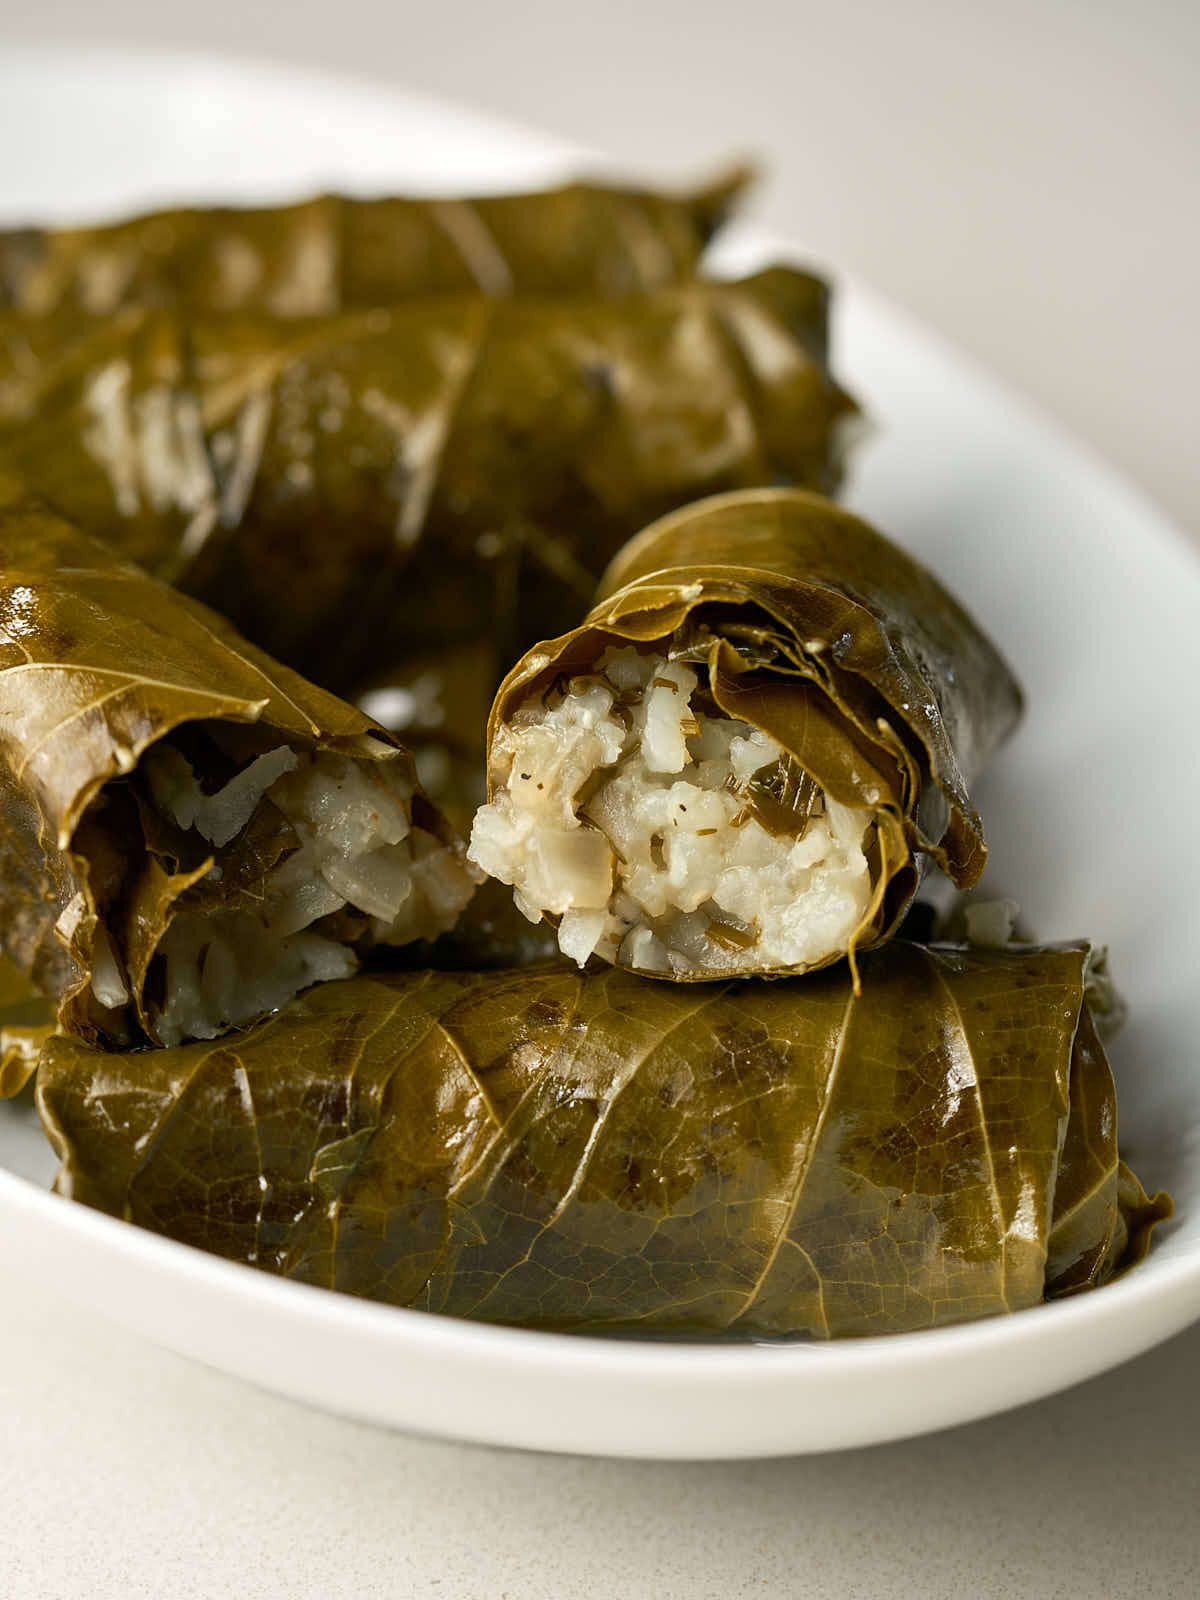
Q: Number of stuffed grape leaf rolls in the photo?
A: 5